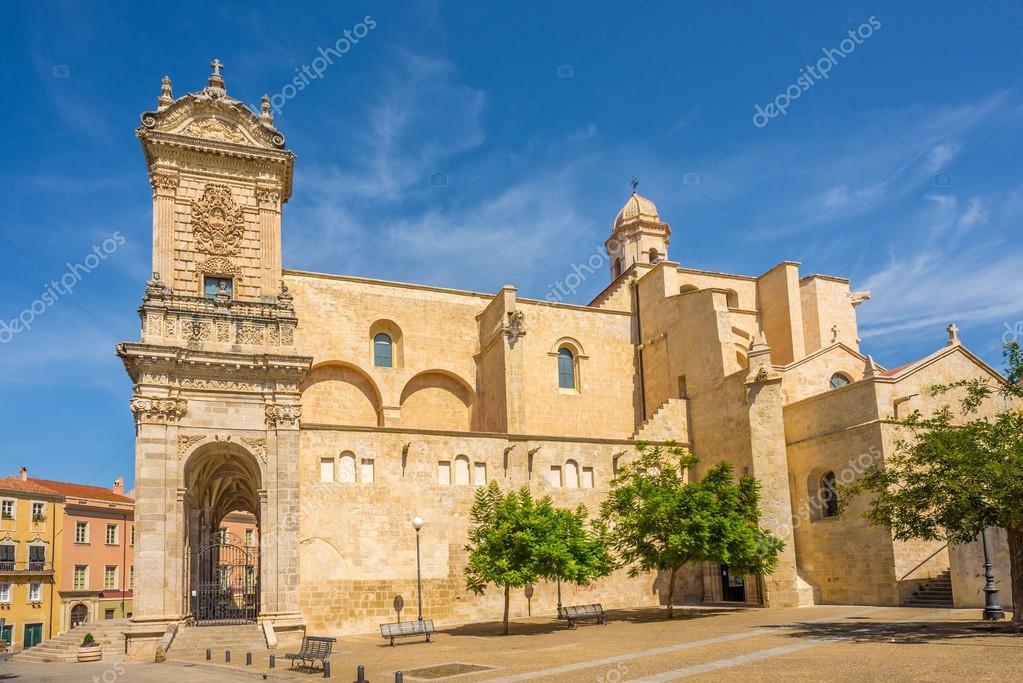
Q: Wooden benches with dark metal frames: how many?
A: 3